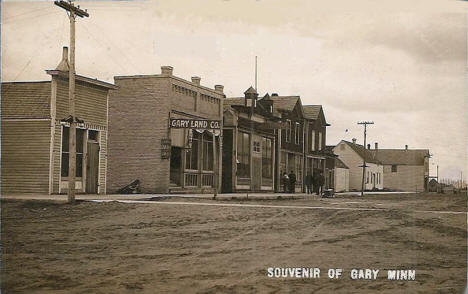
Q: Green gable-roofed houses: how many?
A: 0